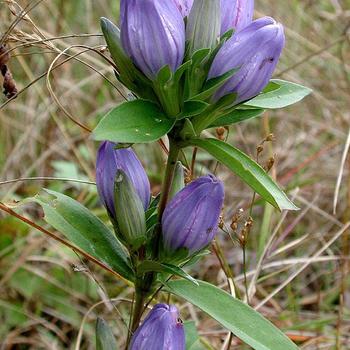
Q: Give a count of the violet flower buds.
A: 7